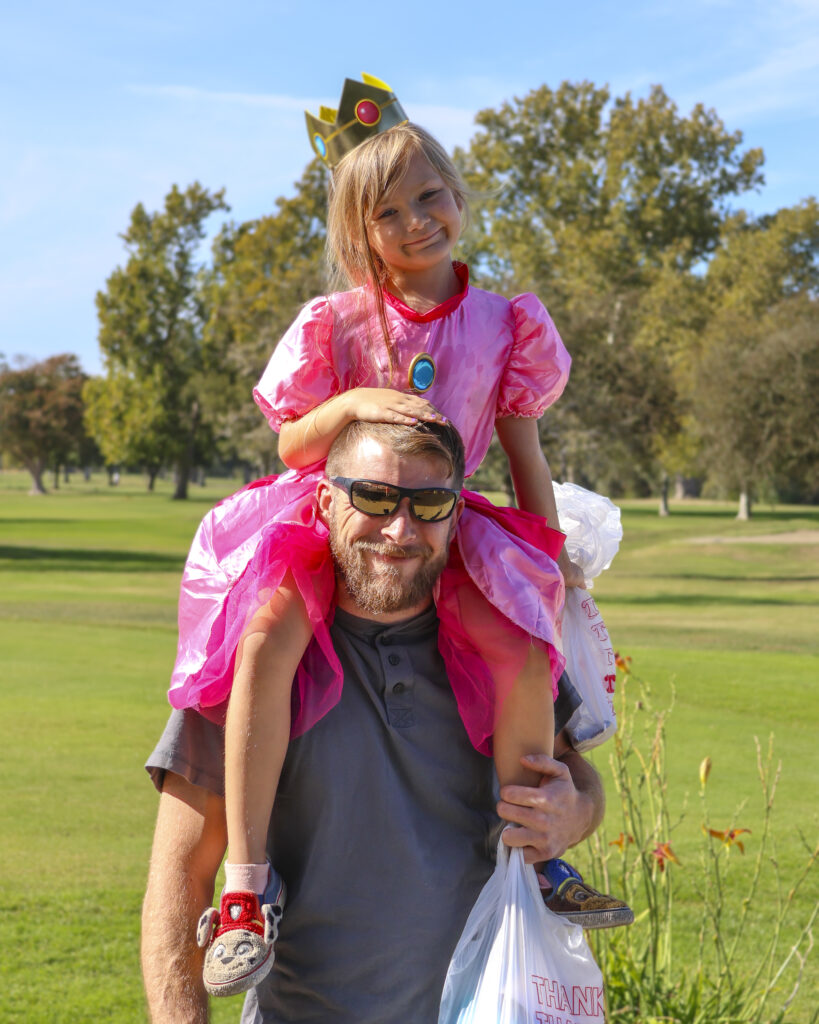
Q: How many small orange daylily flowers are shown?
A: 4